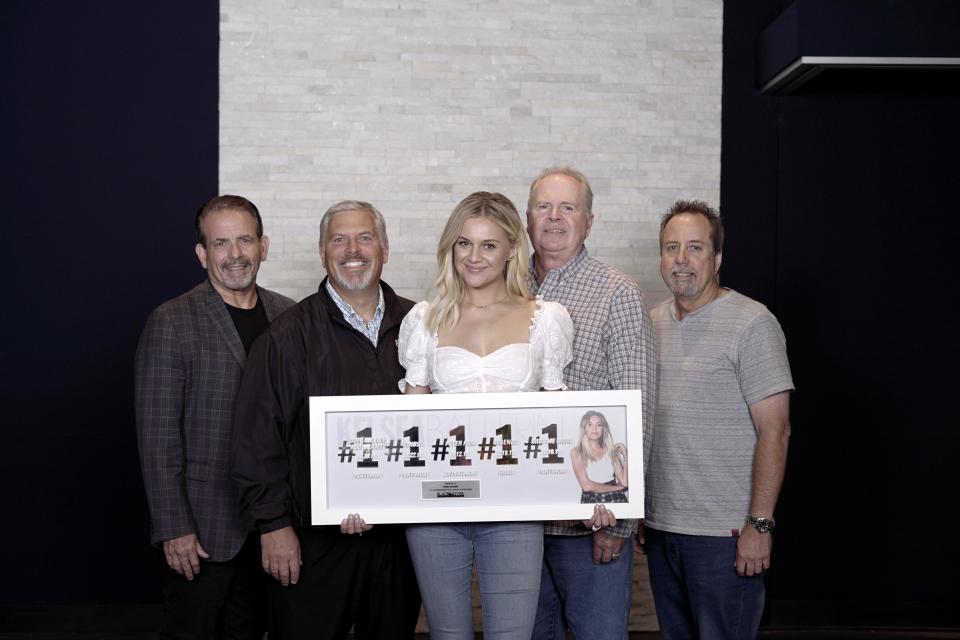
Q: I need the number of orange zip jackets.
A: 0